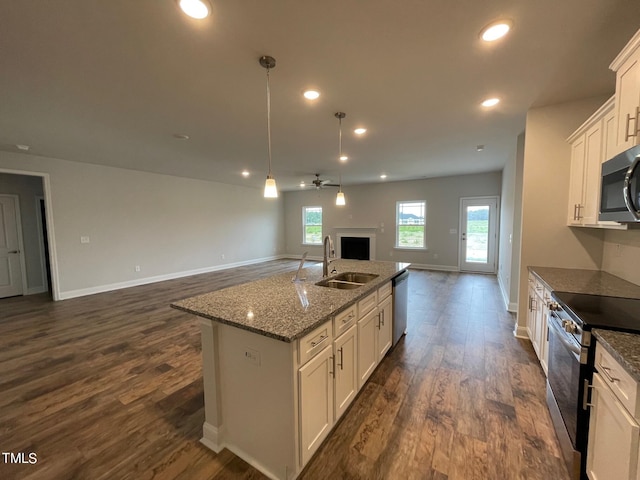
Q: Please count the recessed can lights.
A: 9